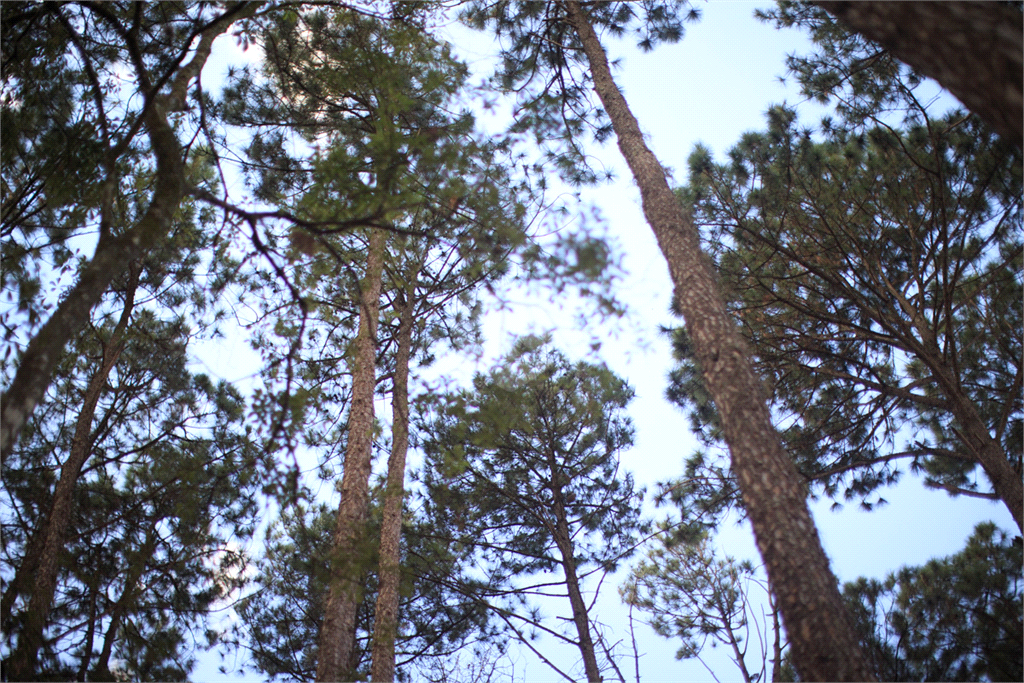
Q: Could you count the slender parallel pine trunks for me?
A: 2